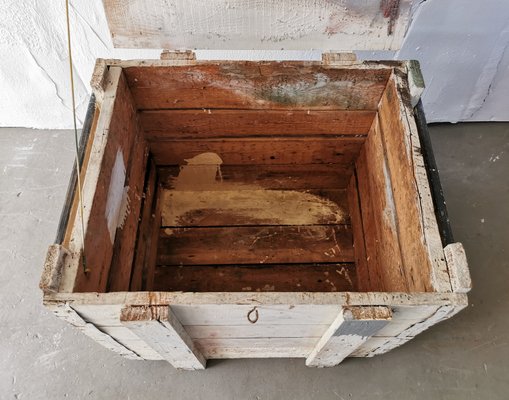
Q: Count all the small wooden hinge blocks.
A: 2